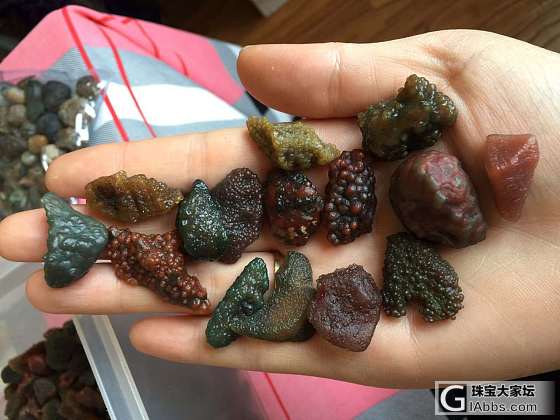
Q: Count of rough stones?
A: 13